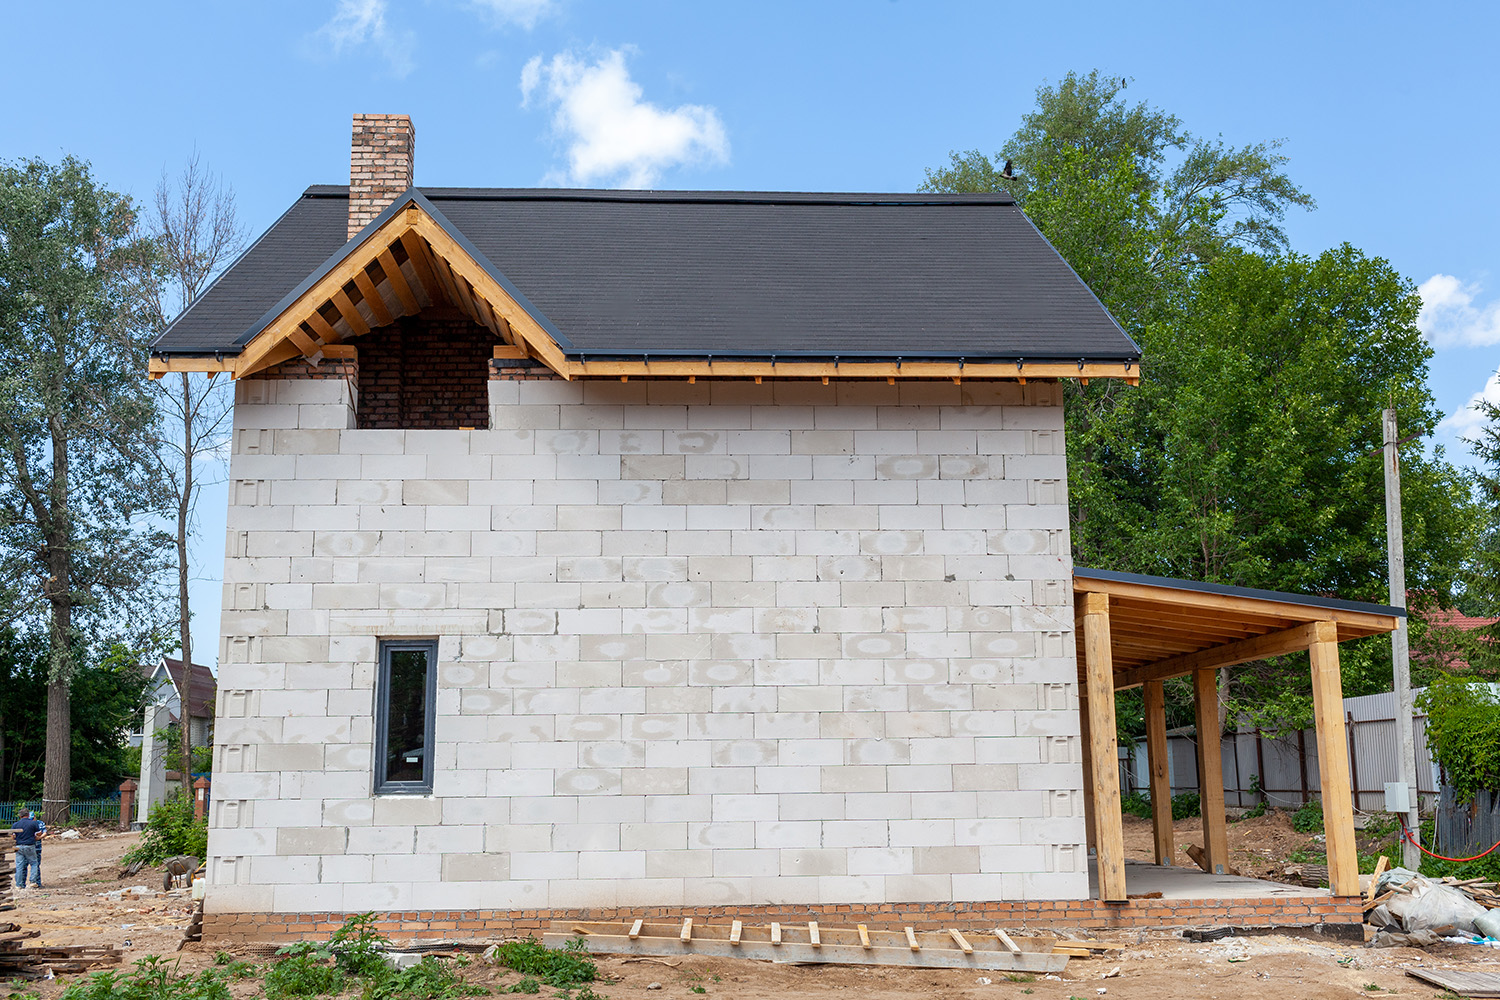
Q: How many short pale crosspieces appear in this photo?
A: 9